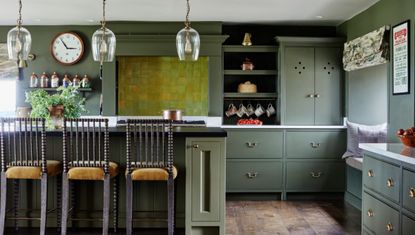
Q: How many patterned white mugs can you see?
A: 5